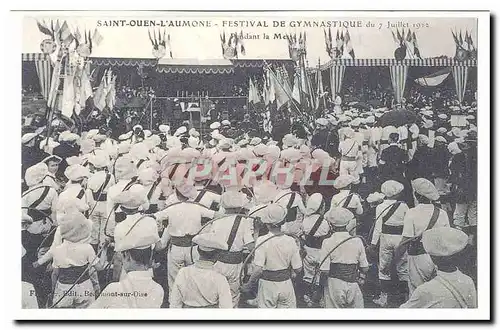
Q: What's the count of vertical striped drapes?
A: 4